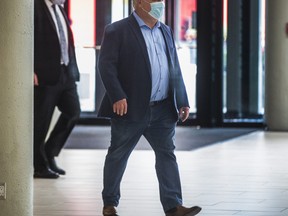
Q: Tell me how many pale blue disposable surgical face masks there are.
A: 1